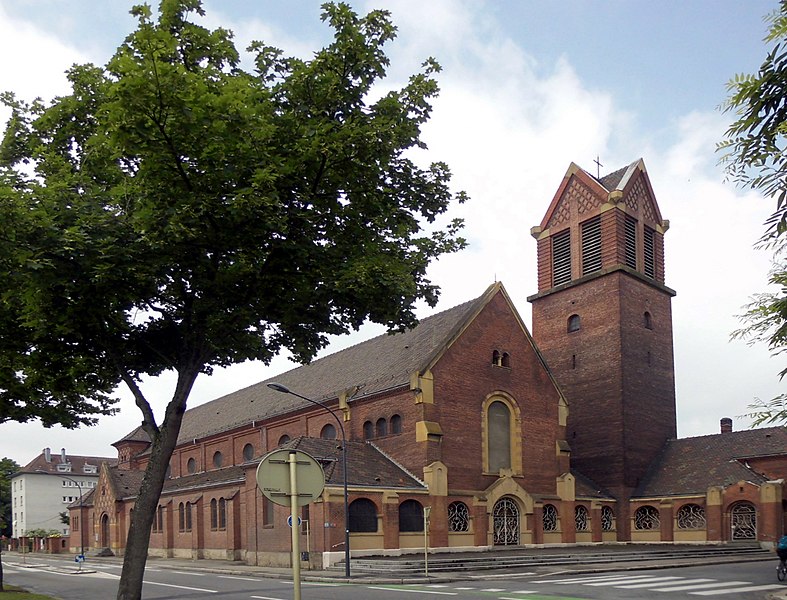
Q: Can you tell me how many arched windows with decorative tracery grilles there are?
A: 6